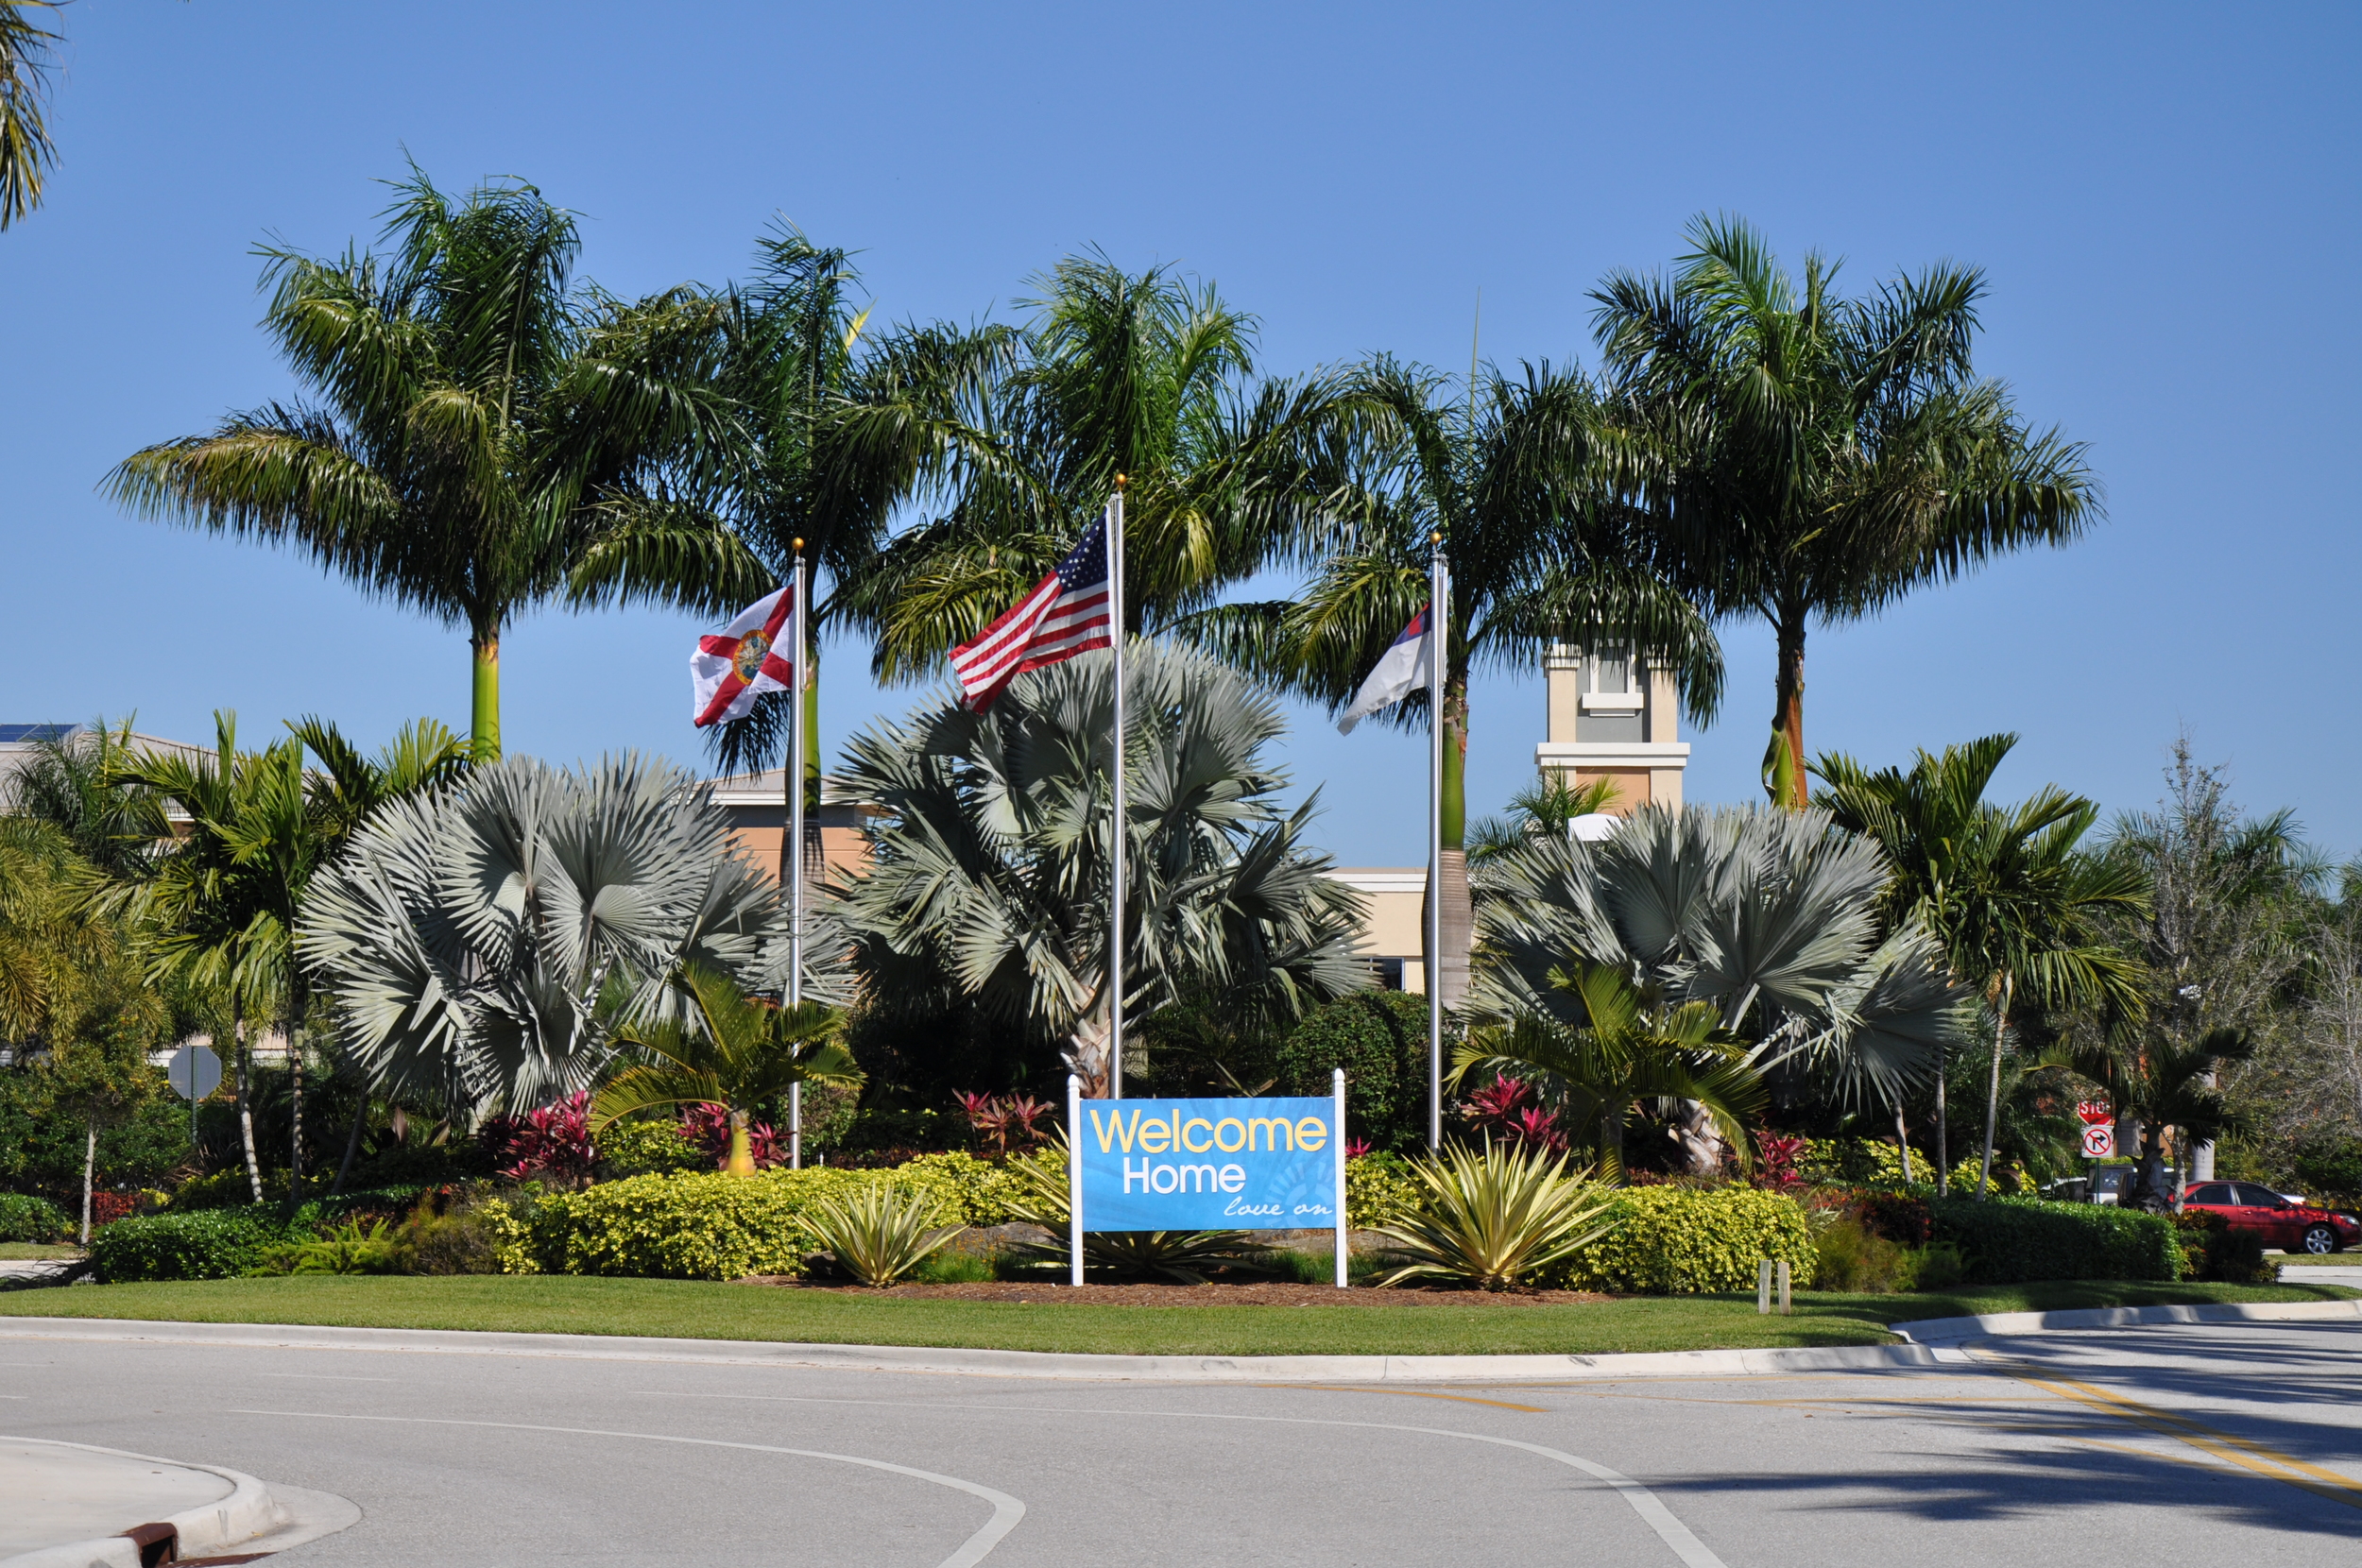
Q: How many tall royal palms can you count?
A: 5